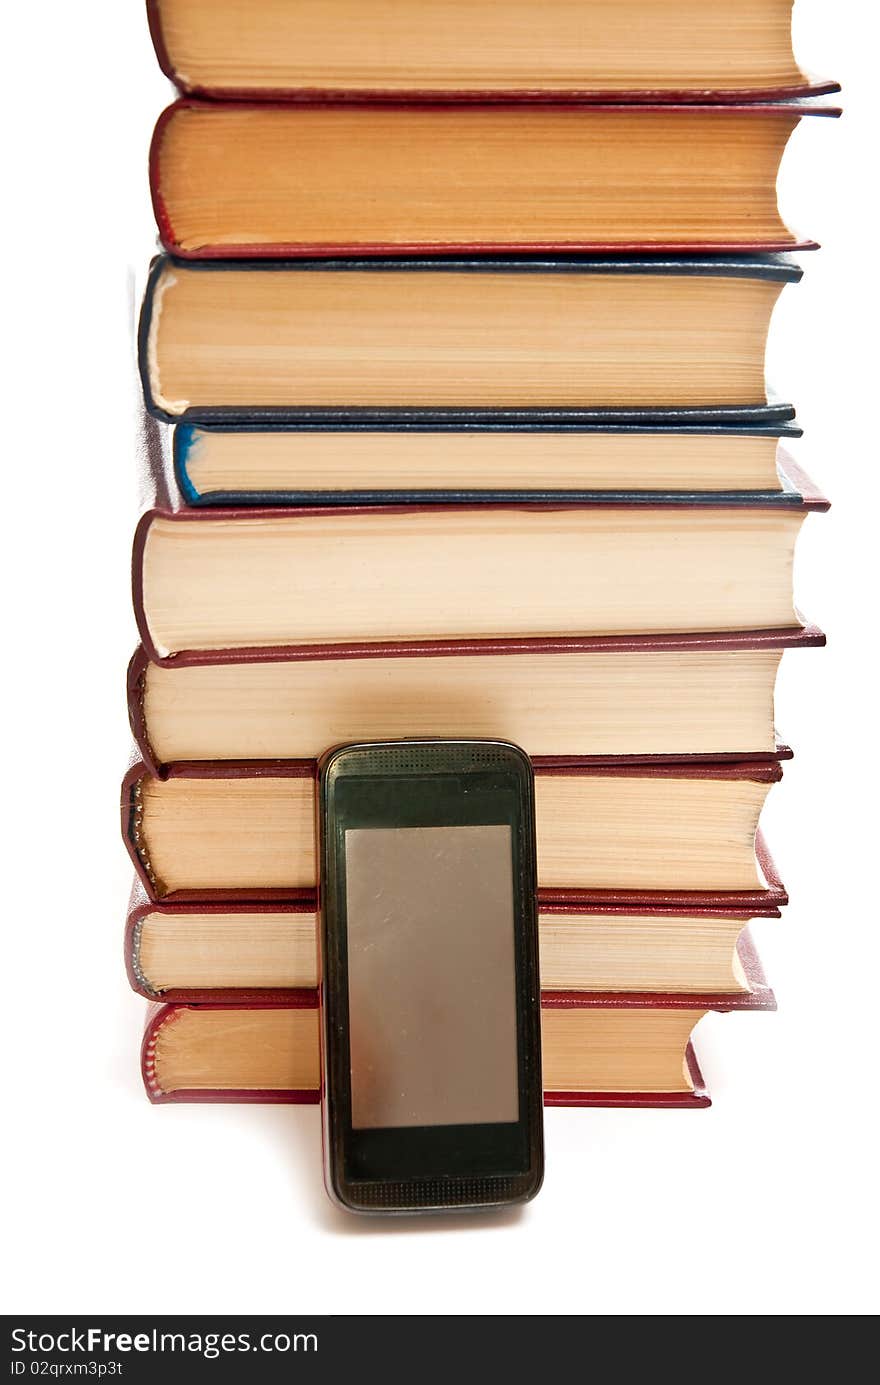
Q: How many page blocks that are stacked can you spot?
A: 9